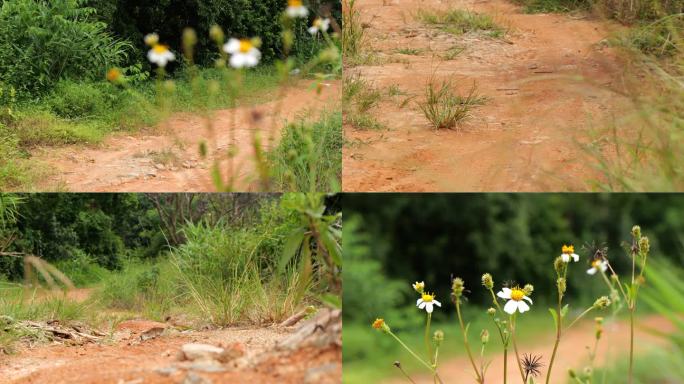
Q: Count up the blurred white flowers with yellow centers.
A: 4